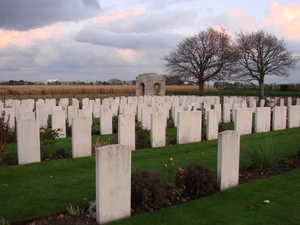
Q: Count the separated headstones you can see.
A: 2